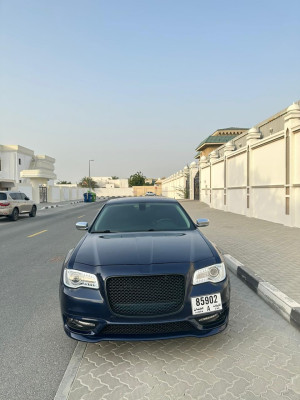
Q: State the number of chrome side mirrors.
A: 2